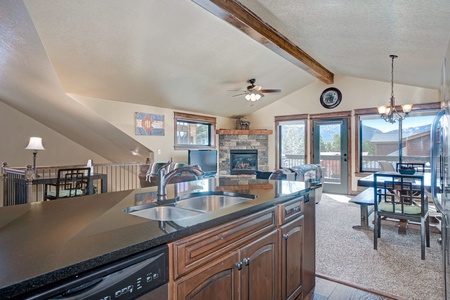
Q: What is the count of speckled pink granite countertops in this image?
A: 0